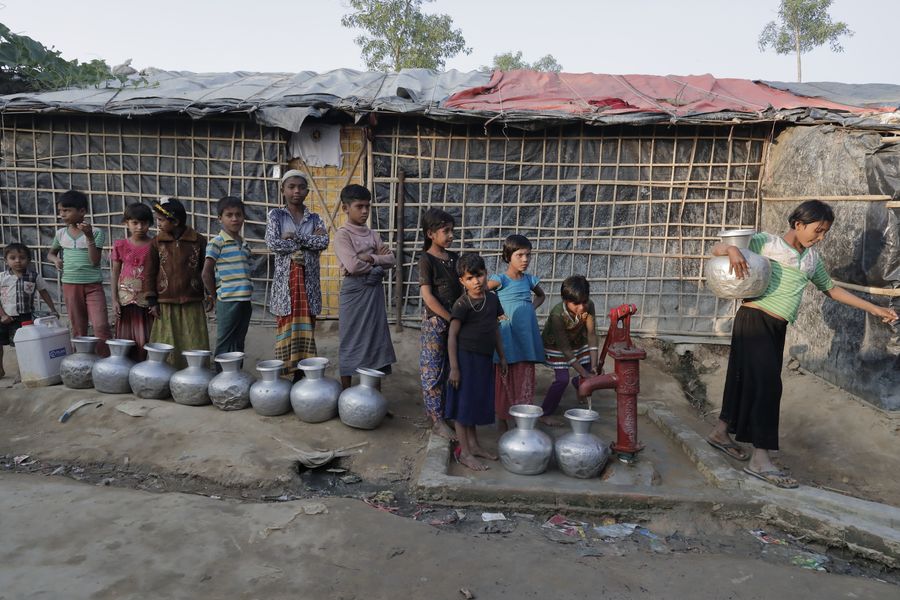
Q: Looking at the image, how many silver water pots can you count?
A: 11